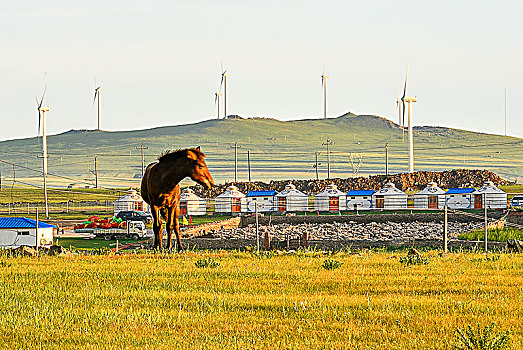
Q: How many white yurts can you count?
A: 8